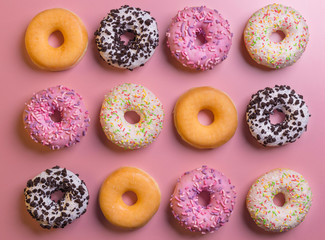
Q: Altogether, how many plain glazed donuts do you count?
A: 3